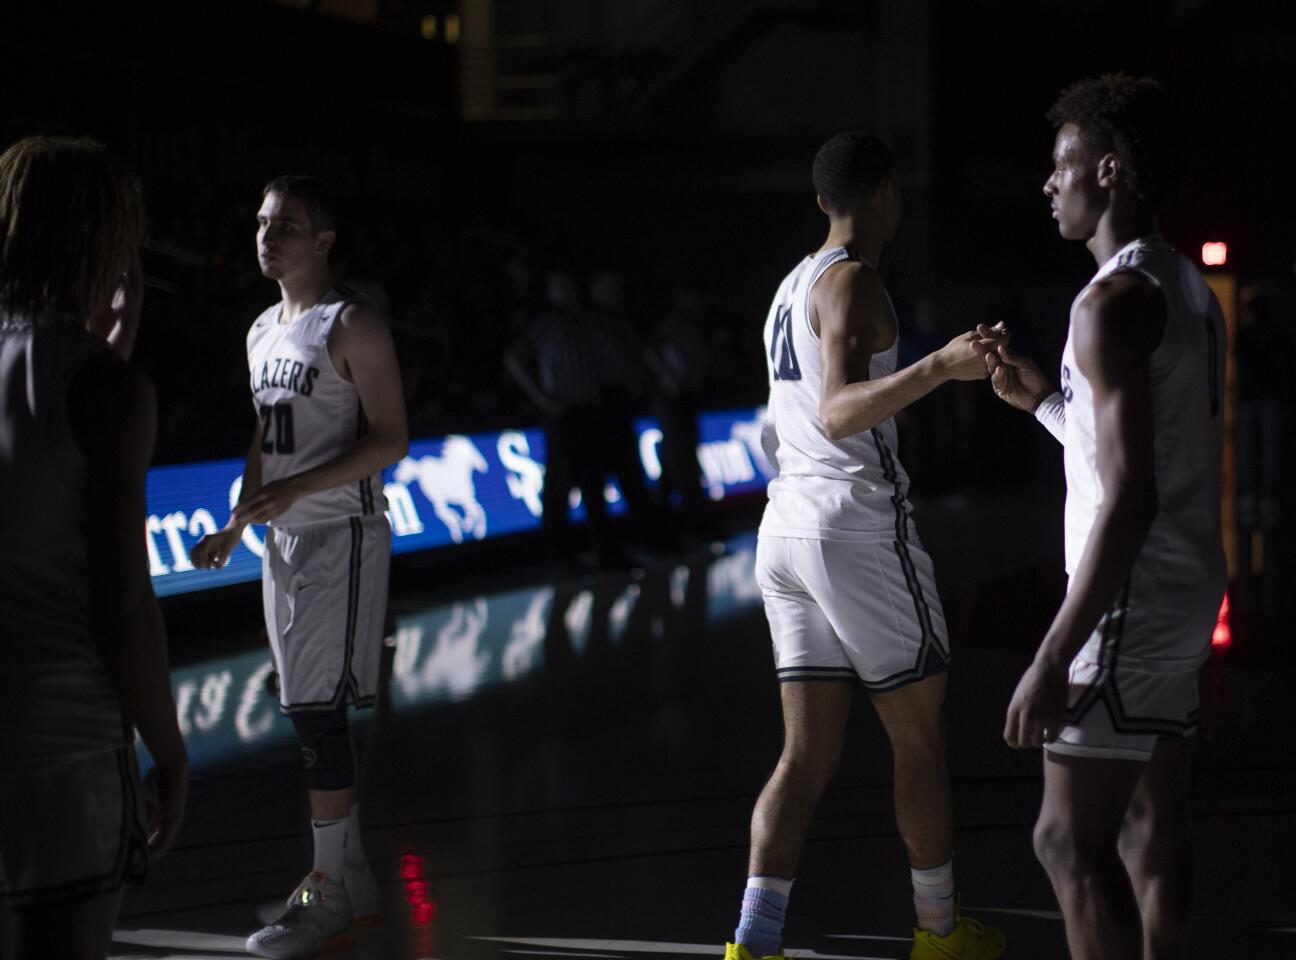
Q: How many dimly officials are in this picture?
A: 3